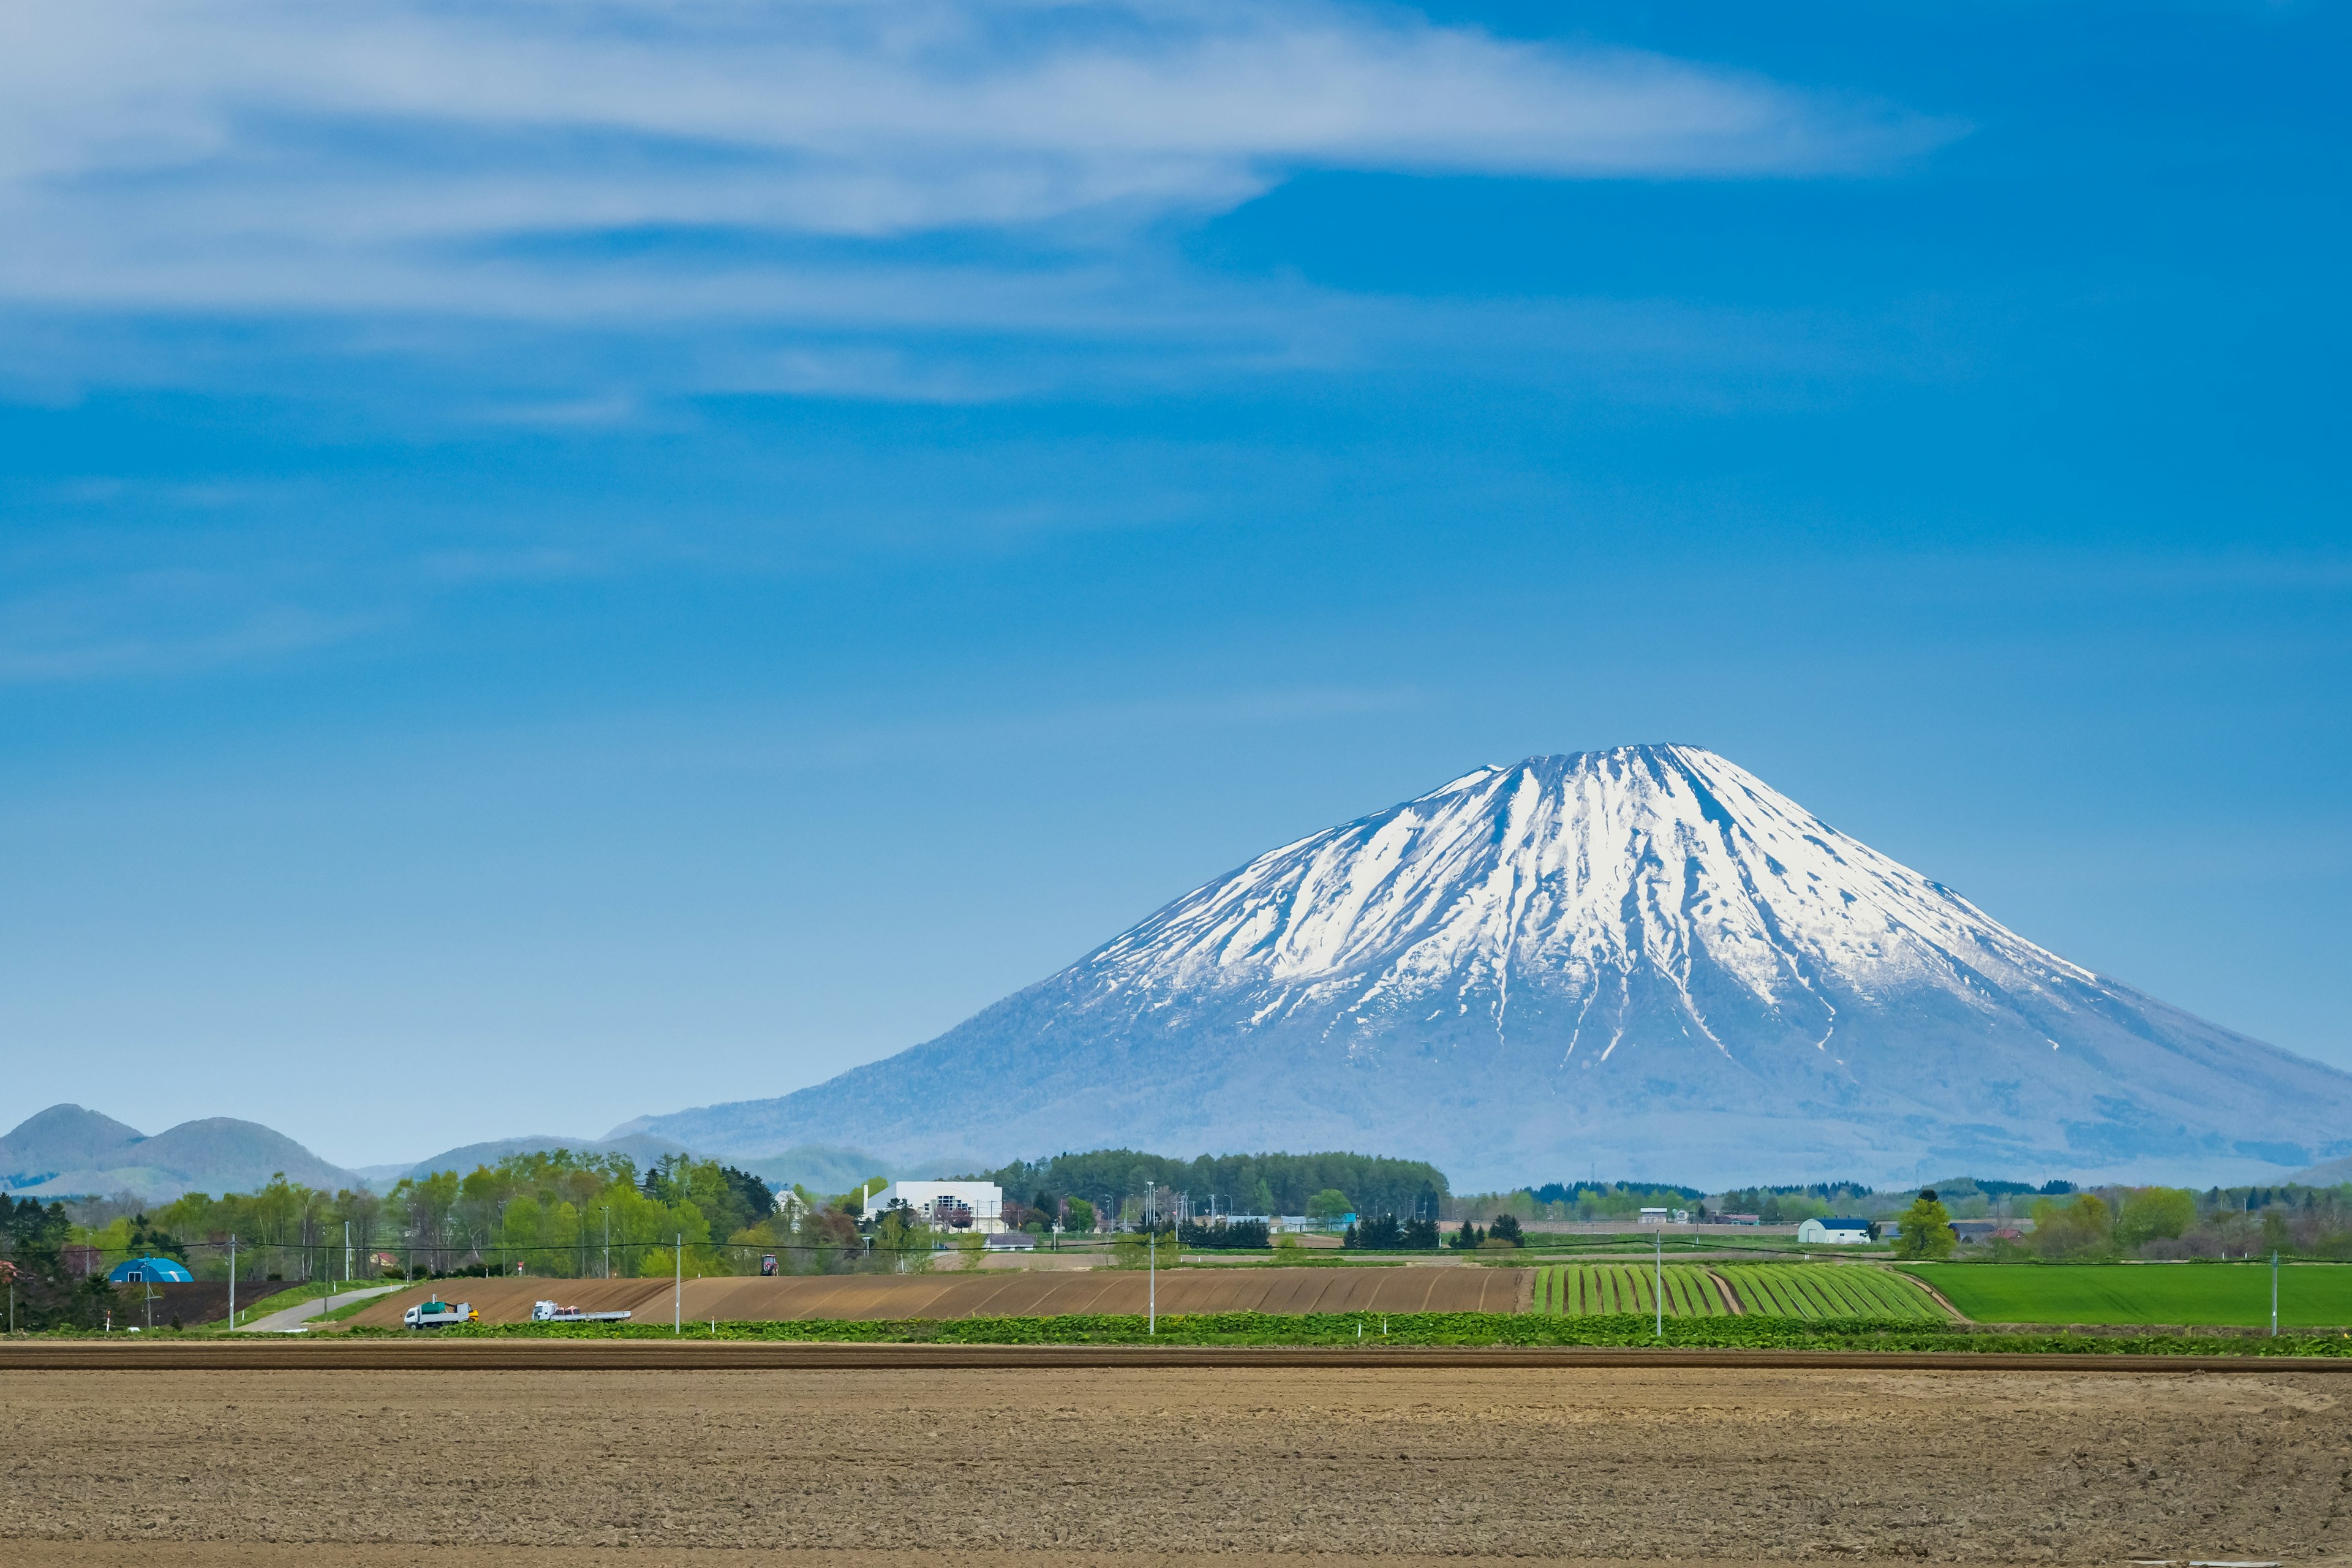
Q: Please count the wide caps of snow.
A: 1